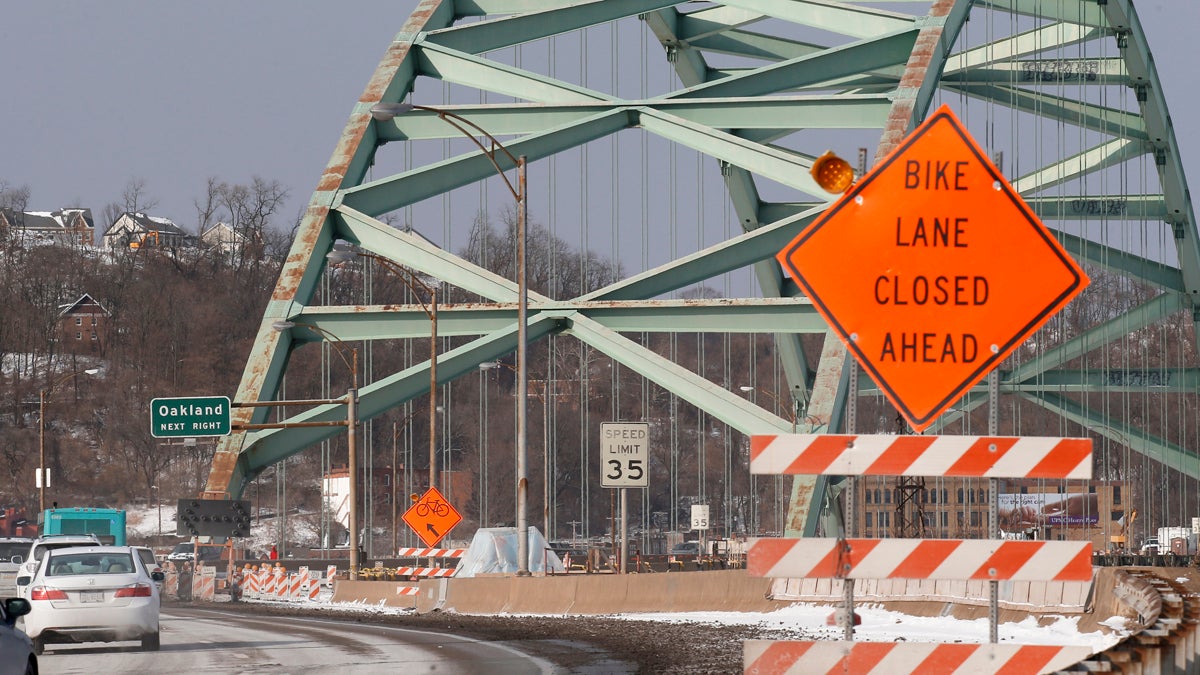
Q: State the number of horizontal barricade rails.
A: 6